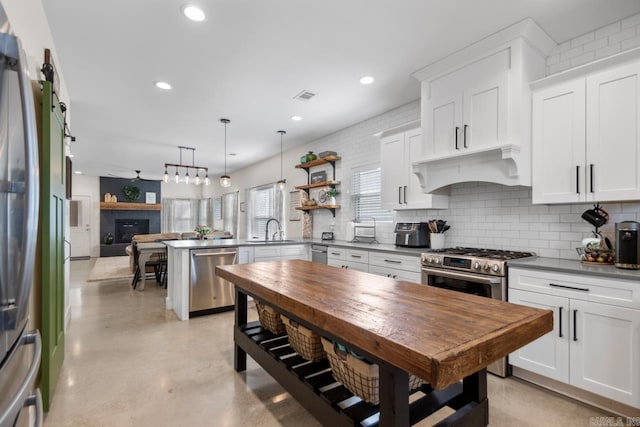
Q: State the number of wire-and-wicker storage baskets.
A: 3